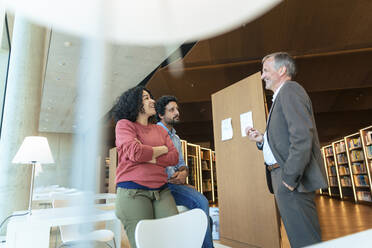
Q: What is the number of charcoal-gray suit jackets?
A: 1